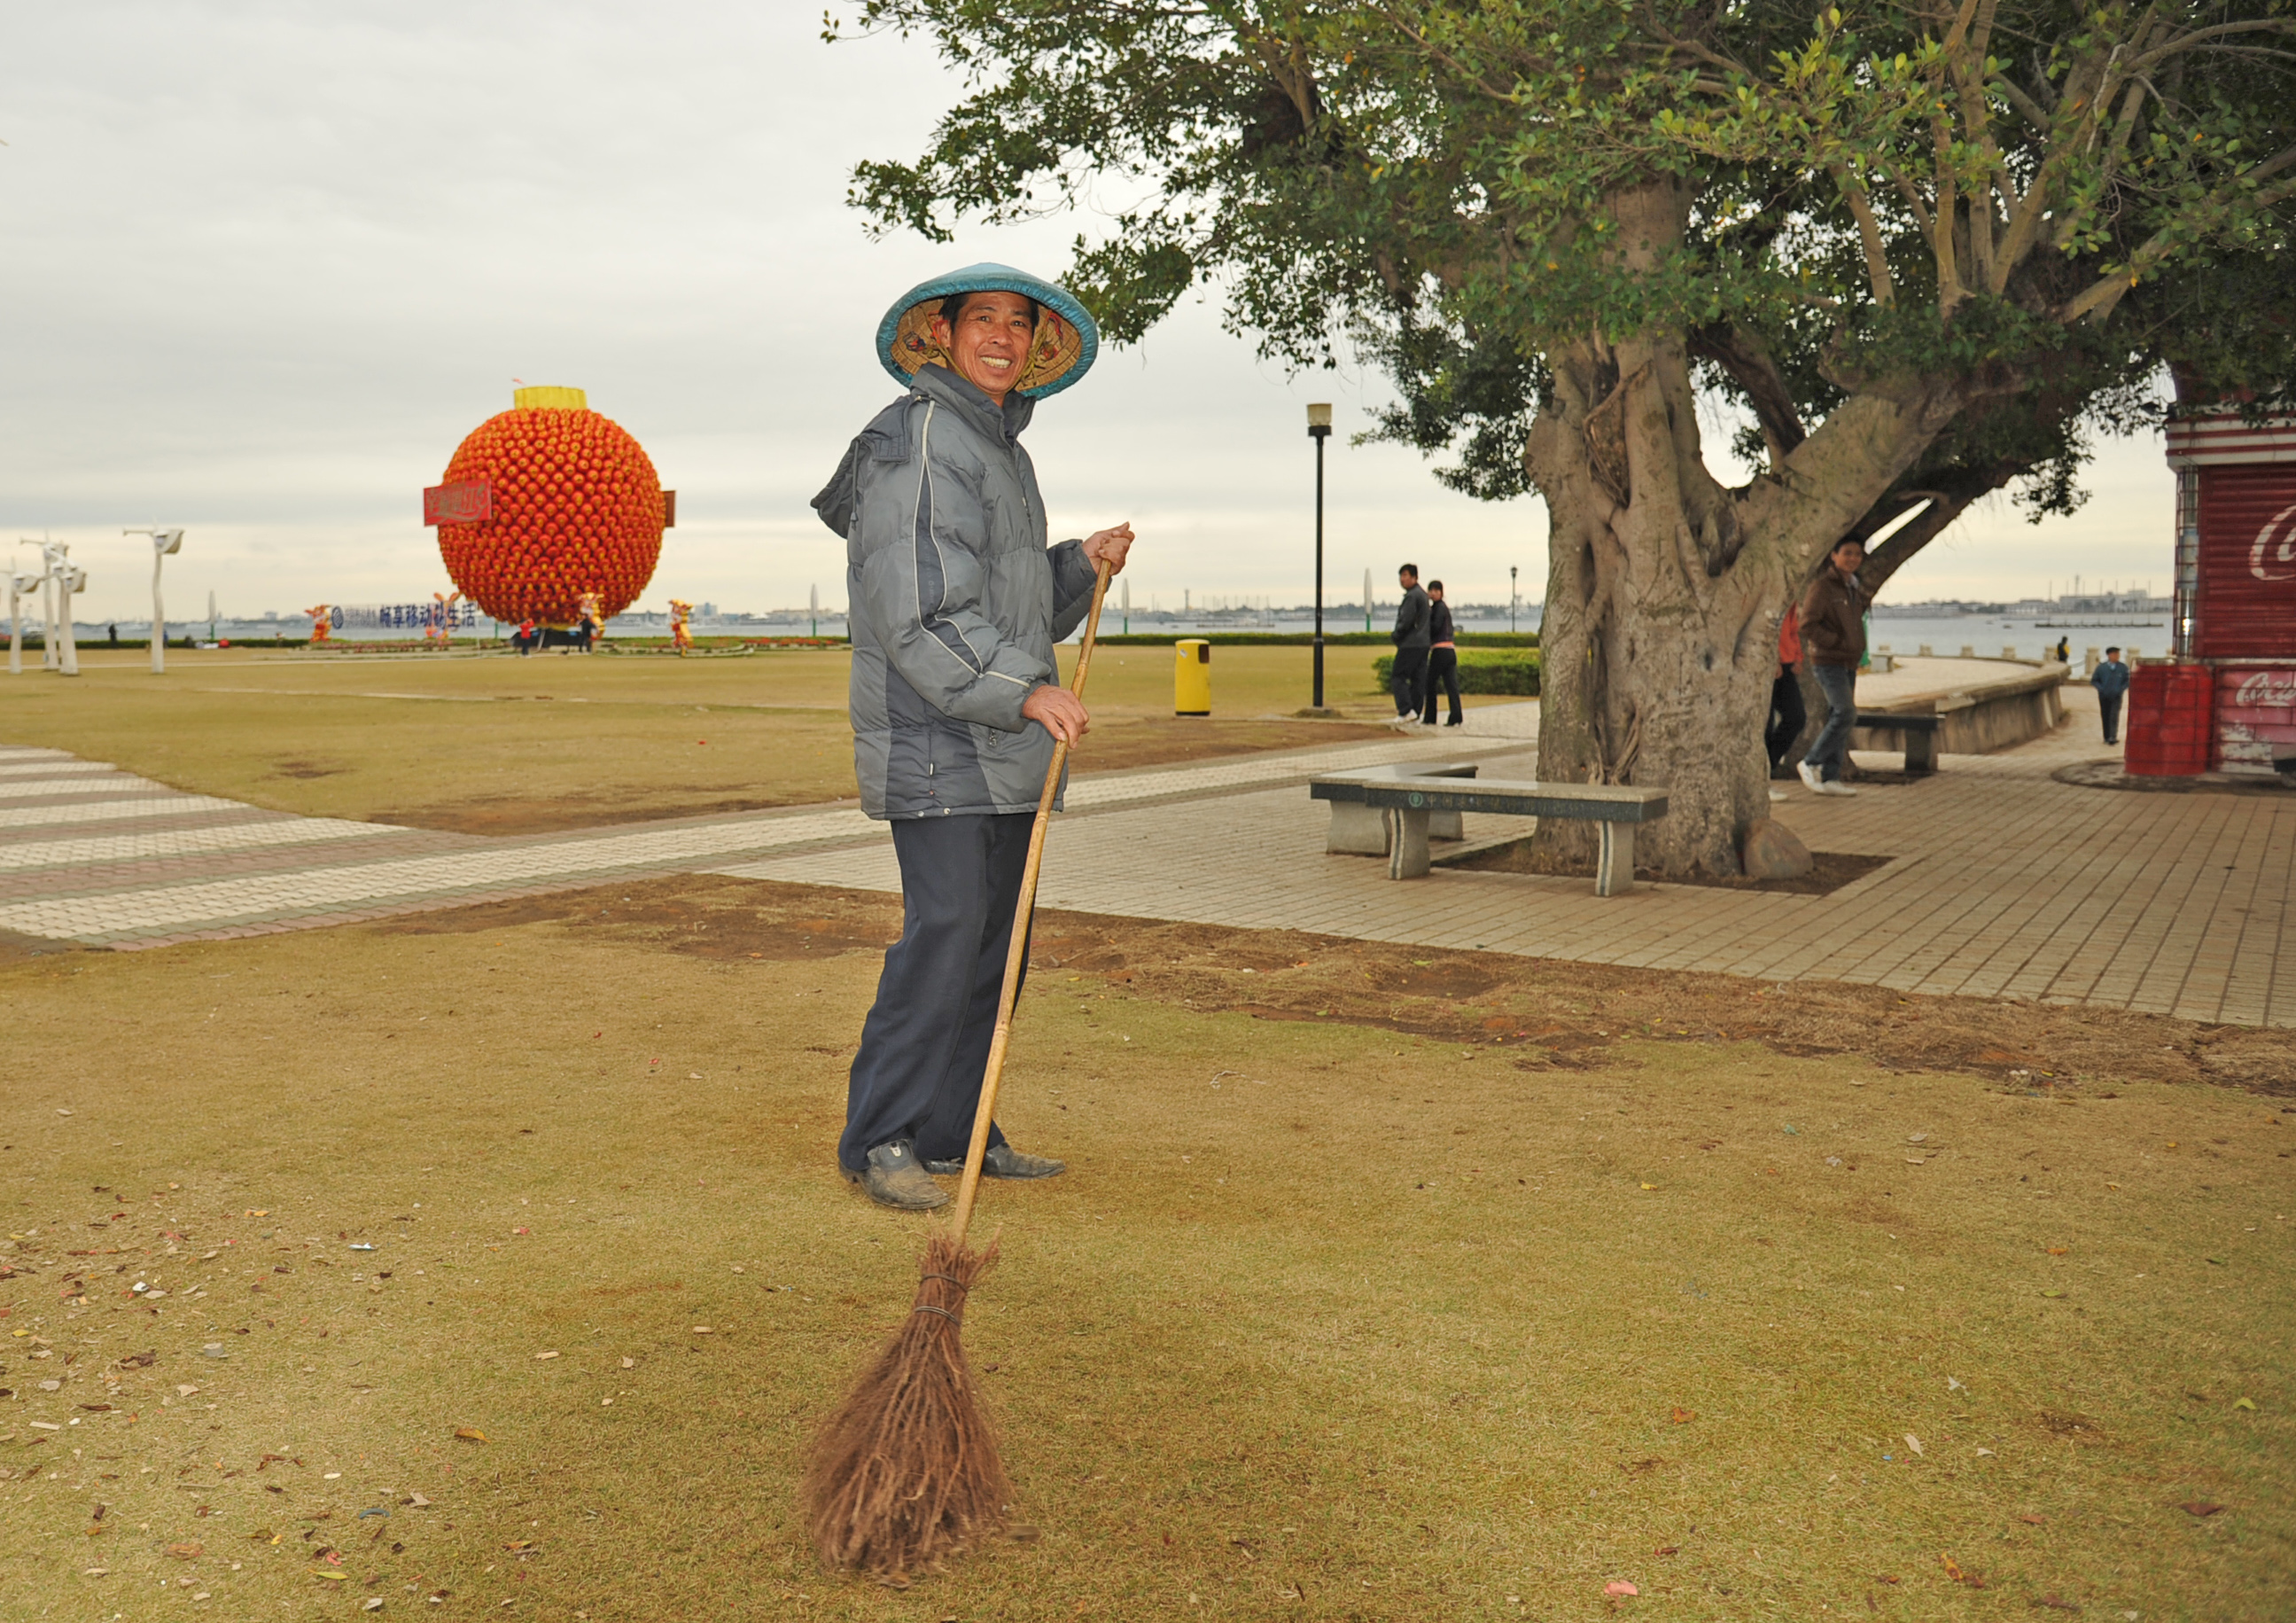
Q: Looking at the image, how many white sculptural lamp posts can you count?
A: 4